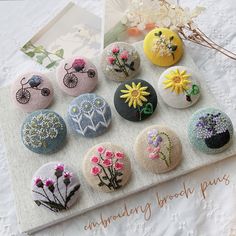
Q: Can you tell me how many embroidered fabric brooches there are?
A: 12